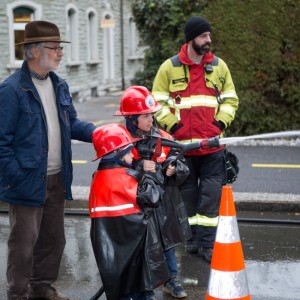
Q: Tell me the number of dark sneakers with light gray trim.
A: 1